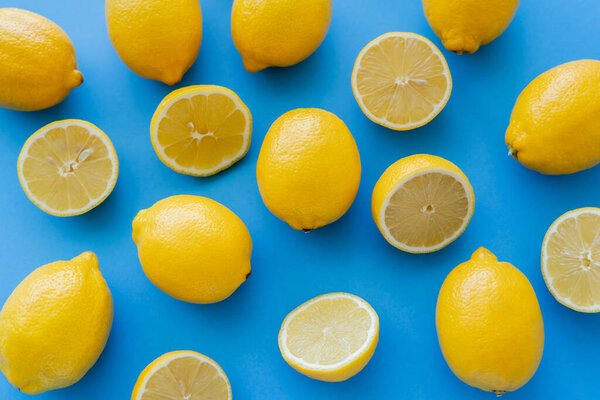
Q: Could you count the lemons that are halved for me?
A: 7